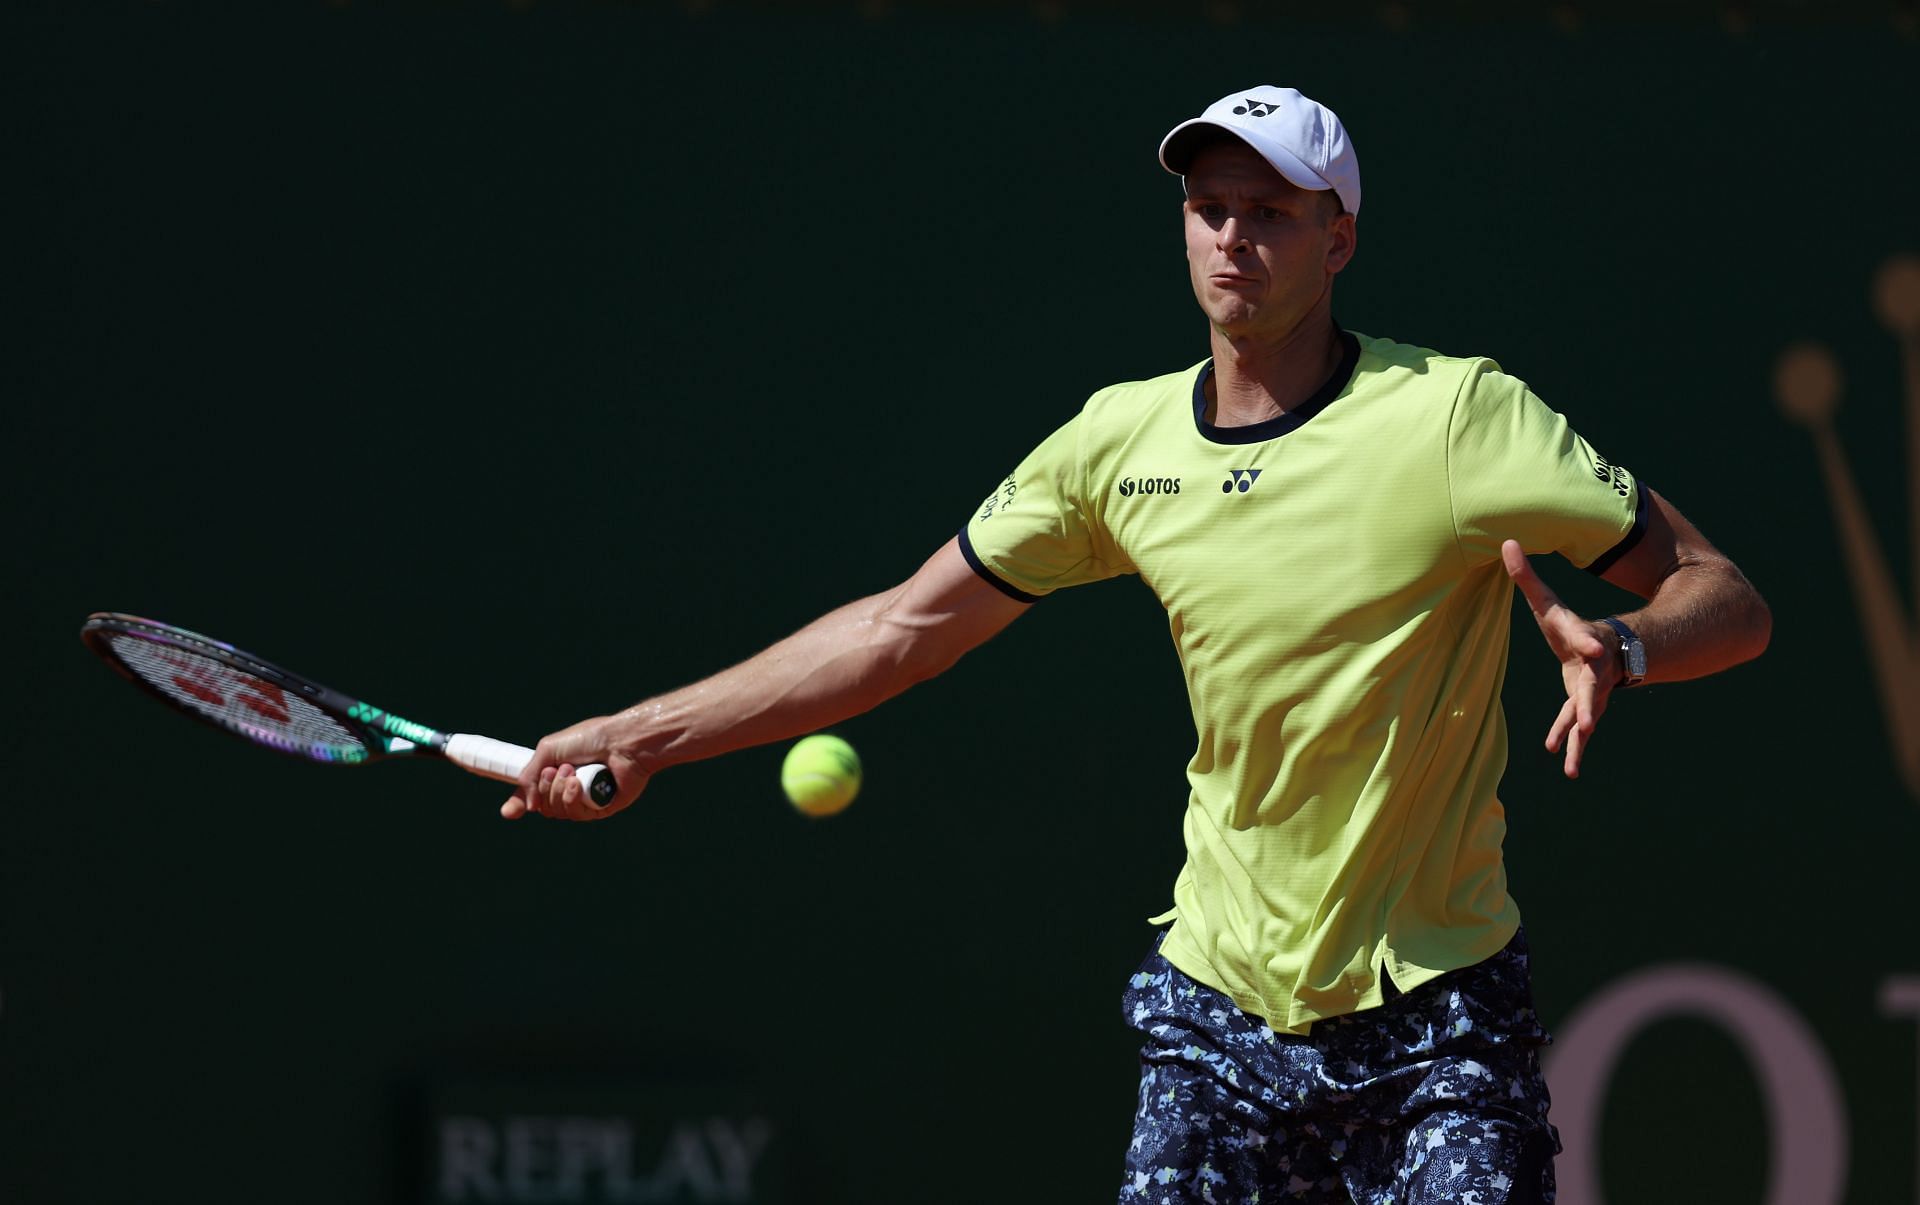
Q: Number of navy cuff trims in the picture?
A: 2